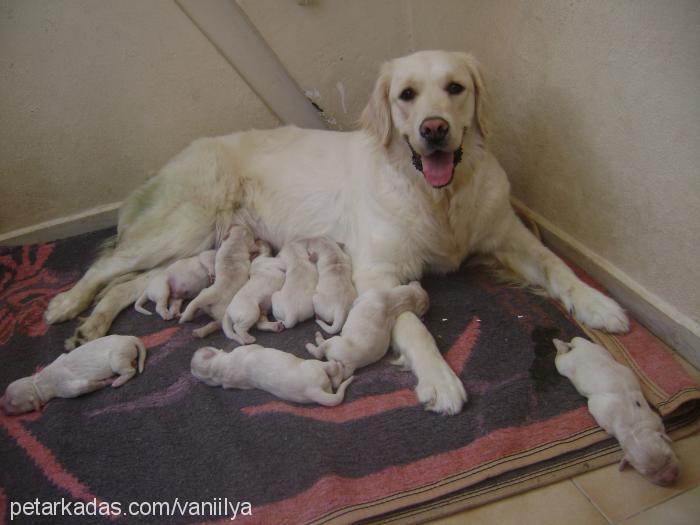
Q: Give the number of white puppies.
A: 9